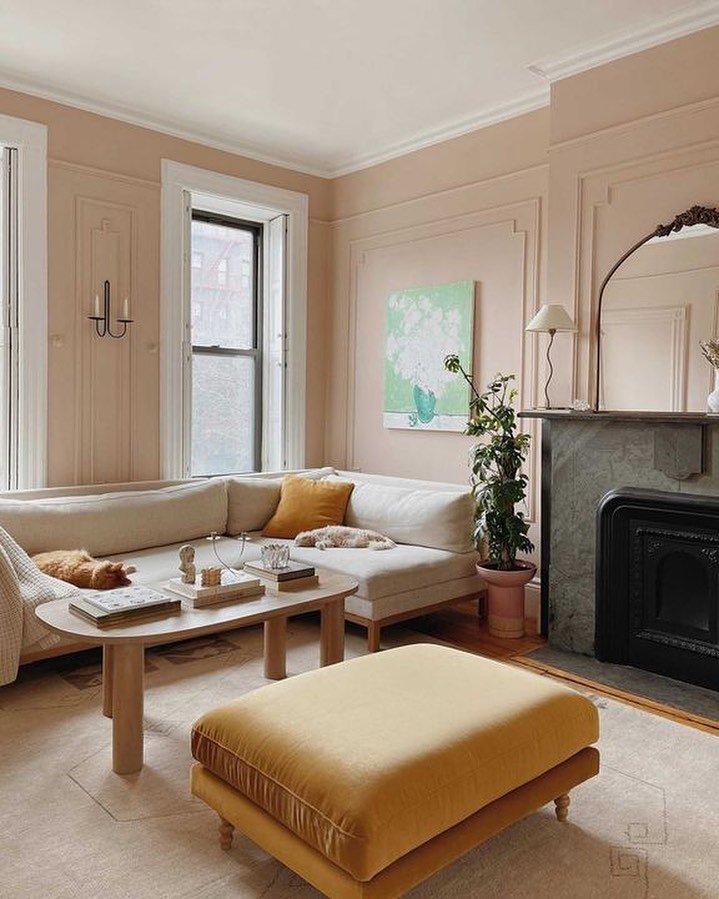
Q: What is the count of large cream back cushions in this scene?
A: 3